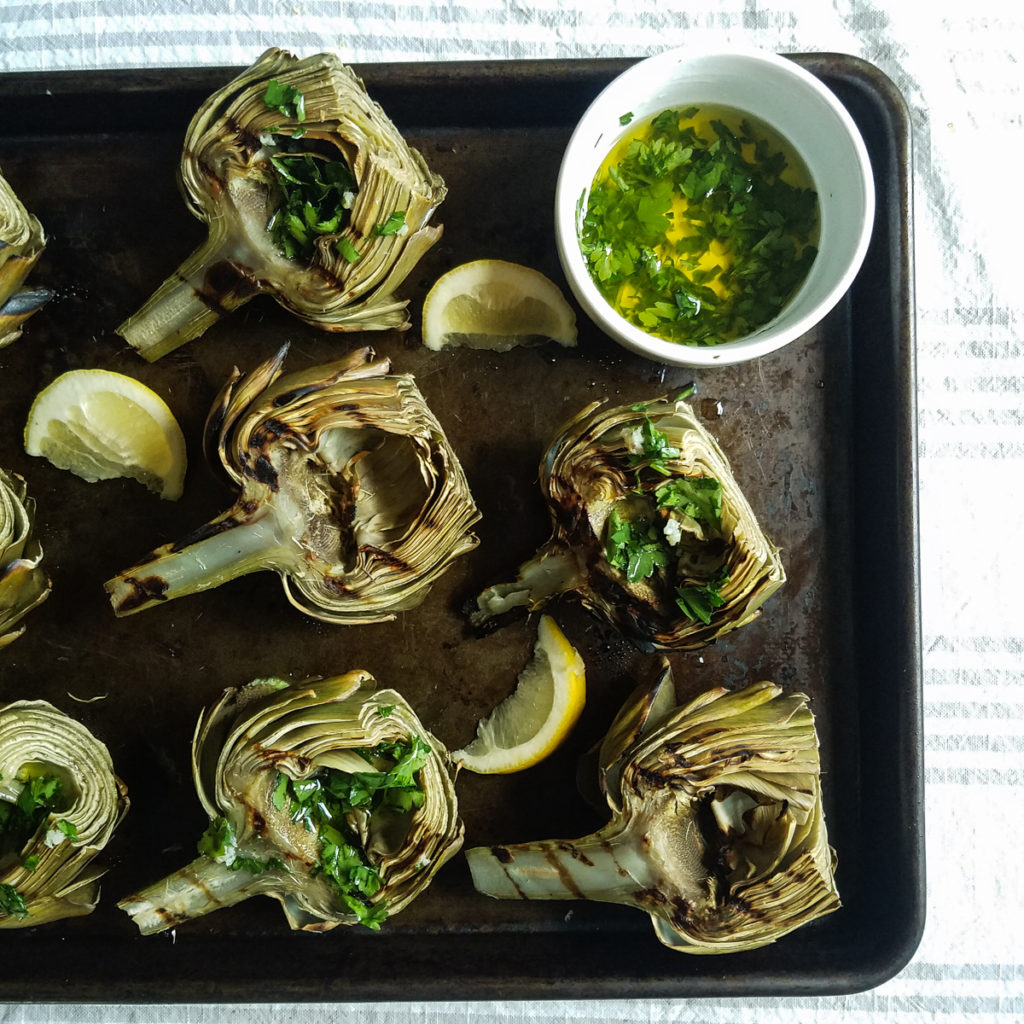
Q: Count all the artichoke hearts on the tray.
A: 8